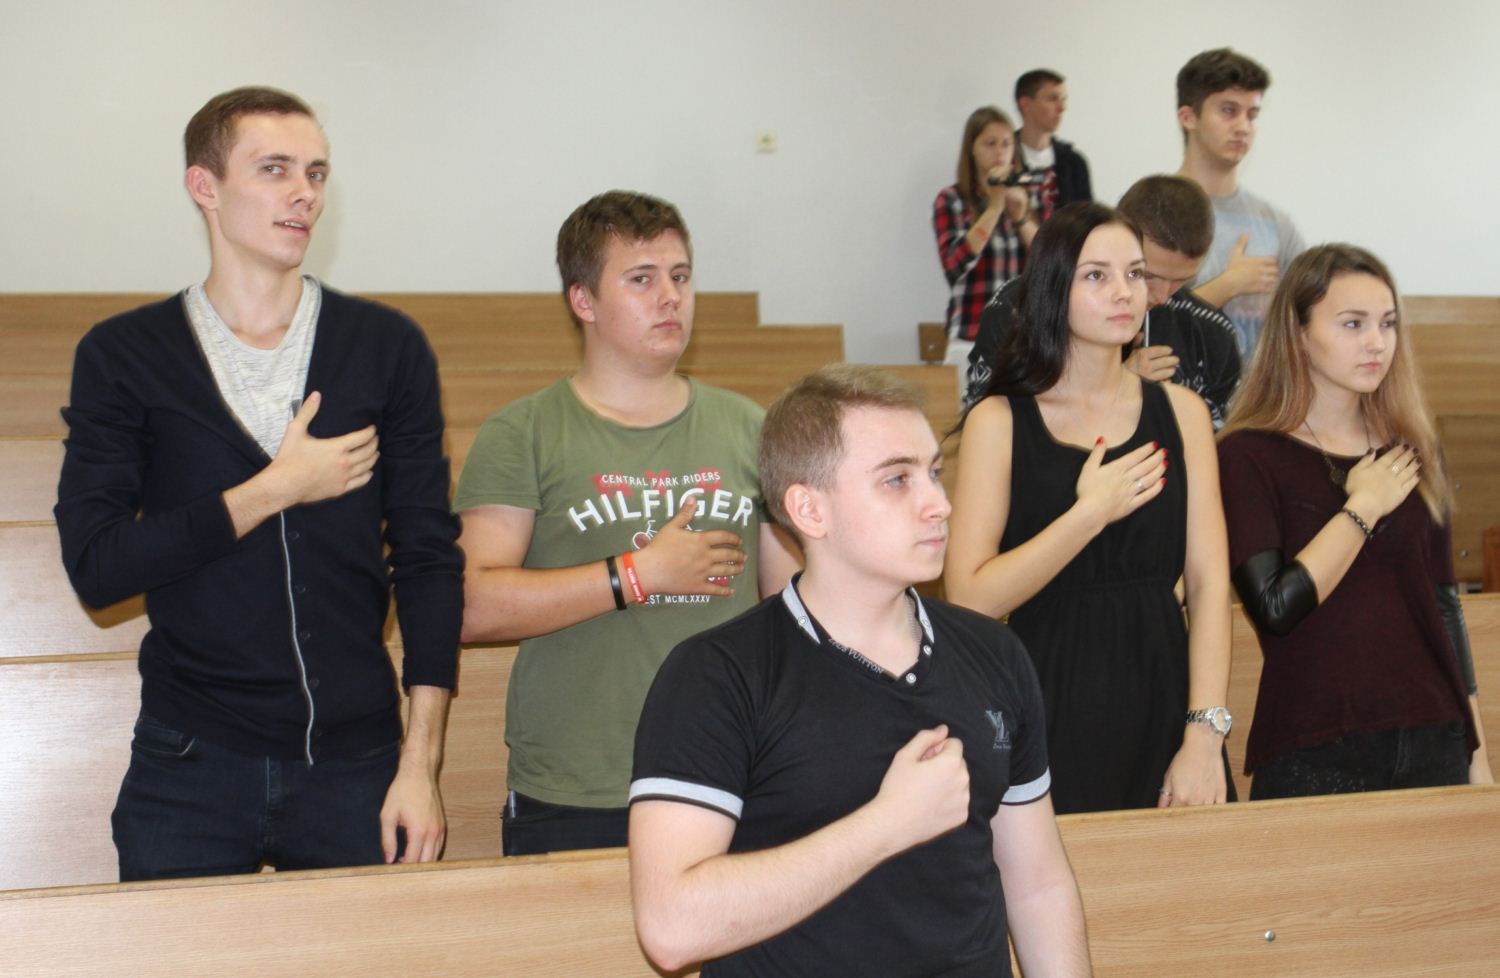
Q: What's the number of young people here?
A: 9